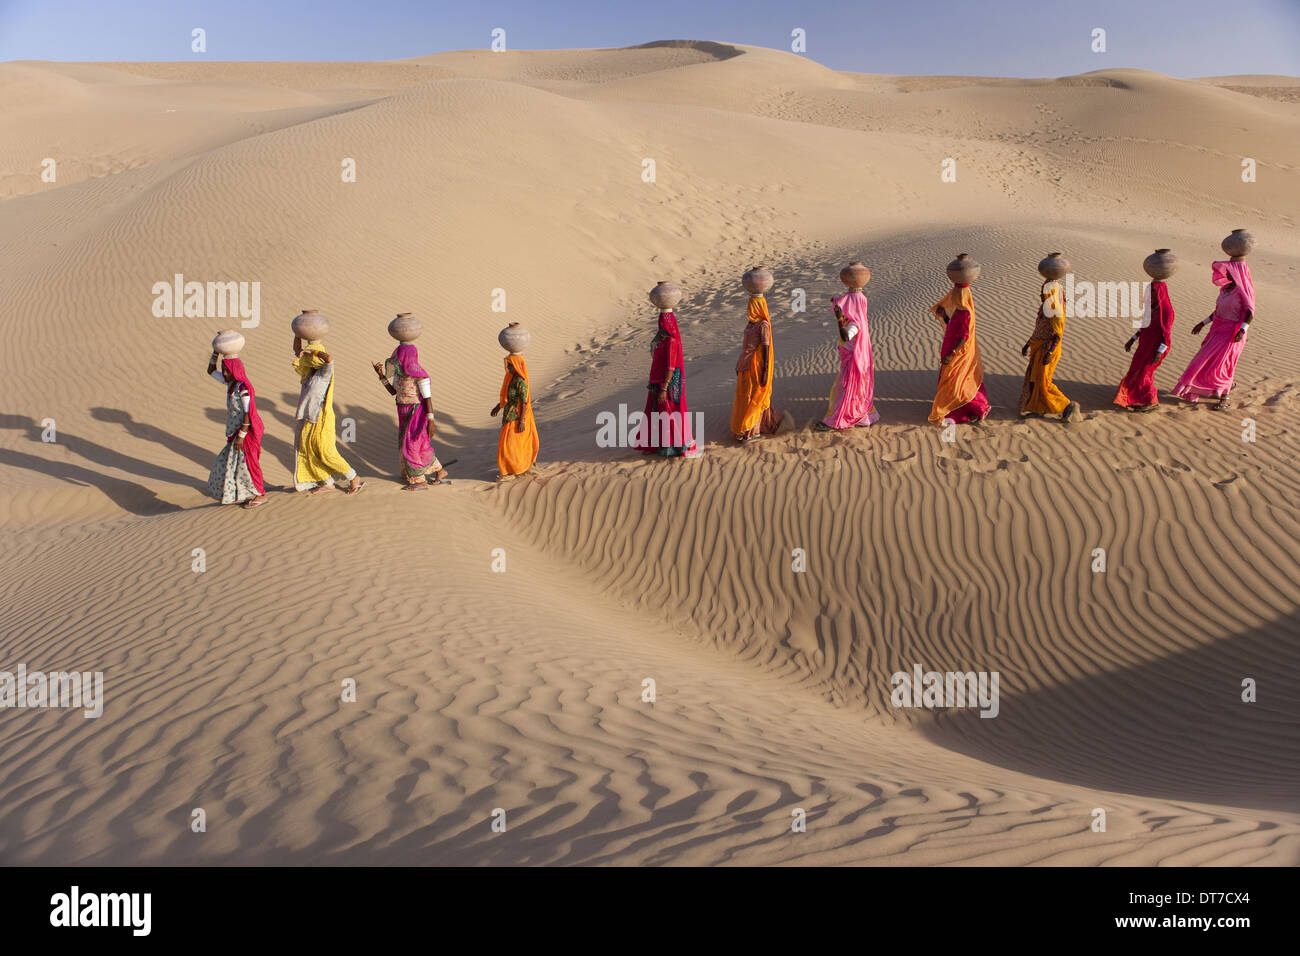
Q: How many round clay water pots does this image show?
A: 11